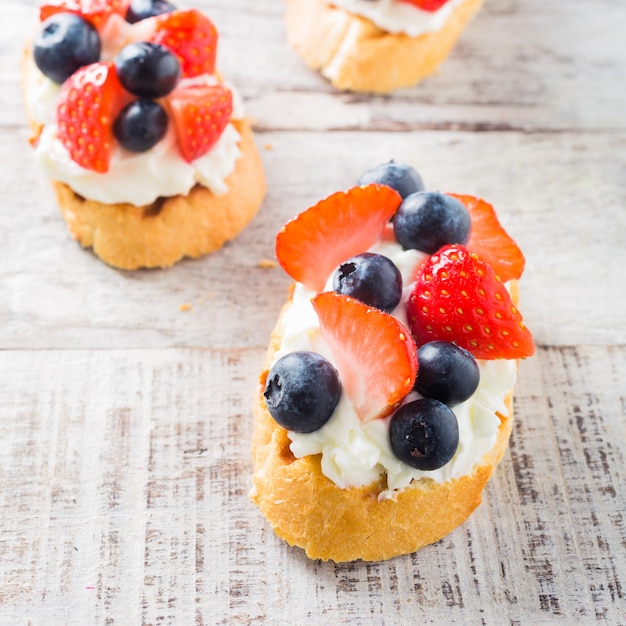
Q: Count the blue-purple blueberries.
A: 10